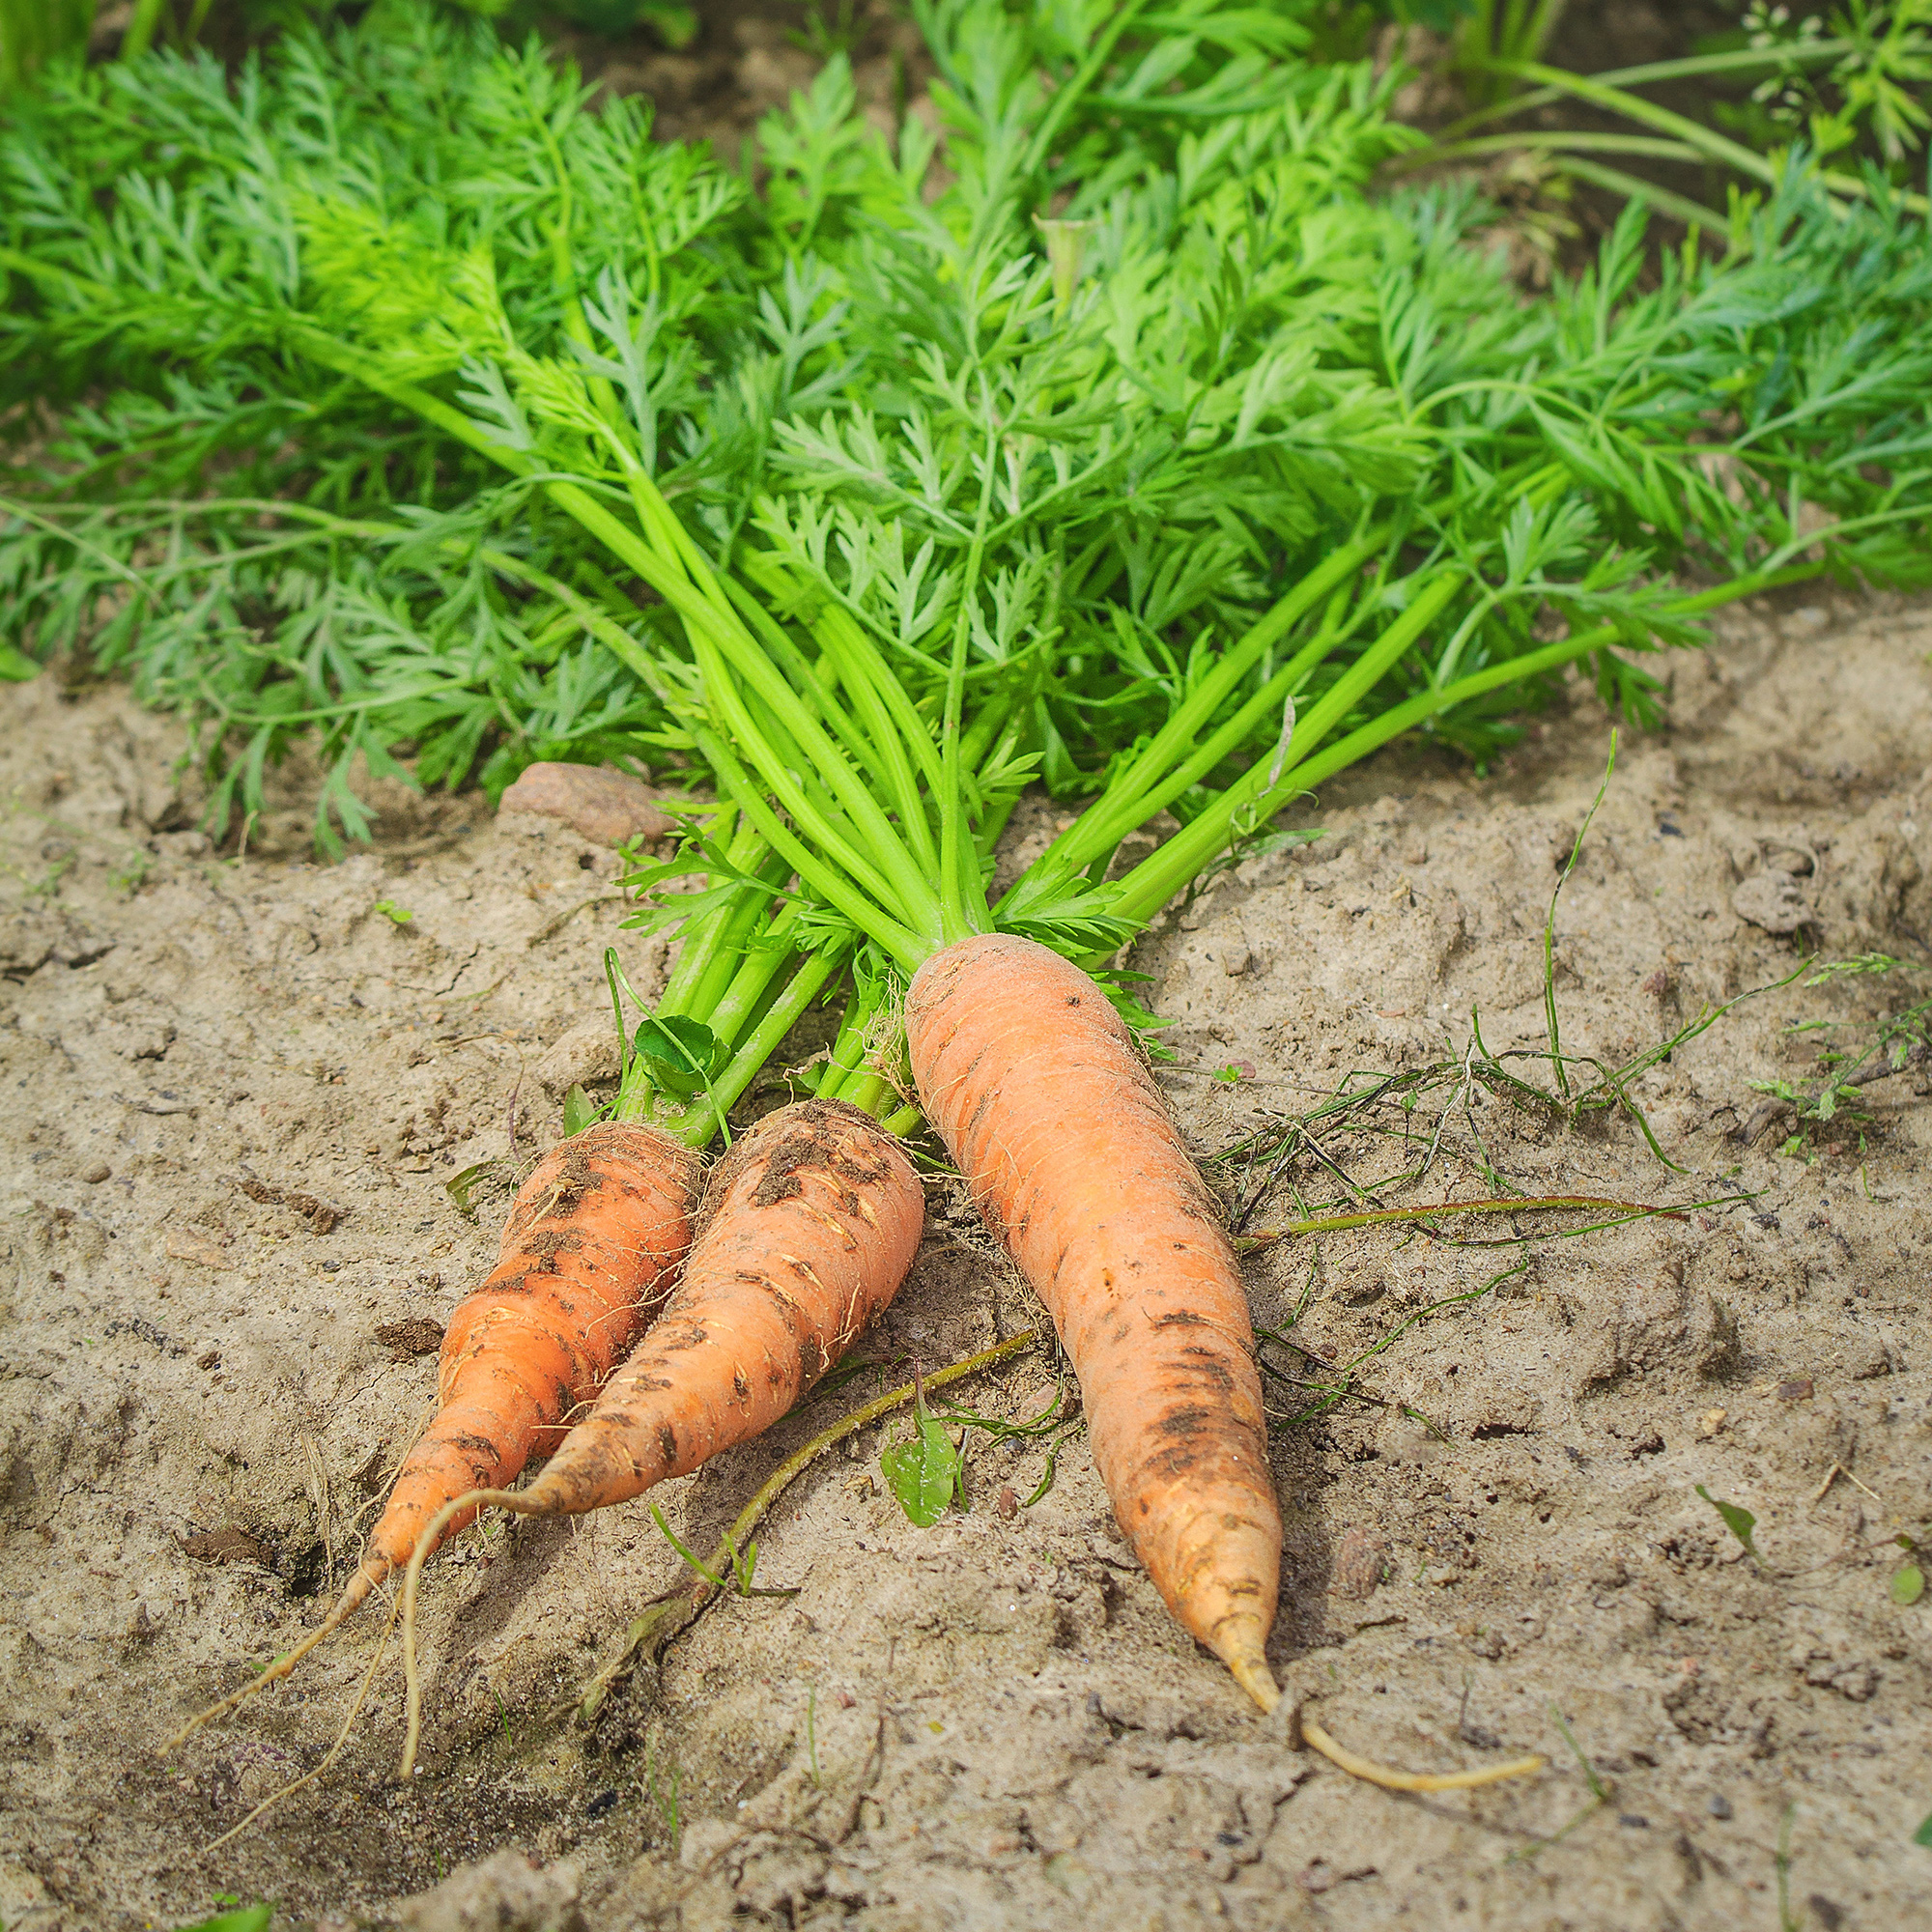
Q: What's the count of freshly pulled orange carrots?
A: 3